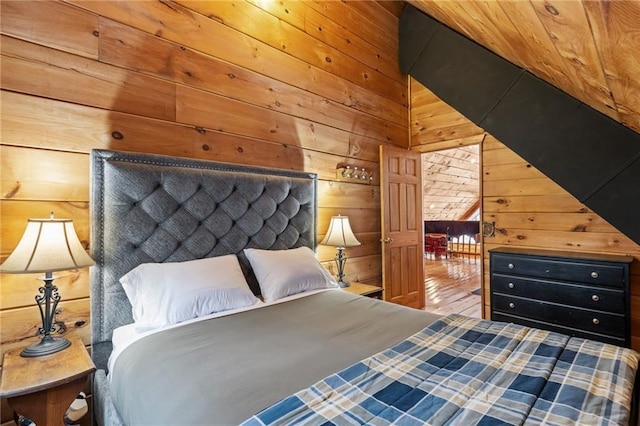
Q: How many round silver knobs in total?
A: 6